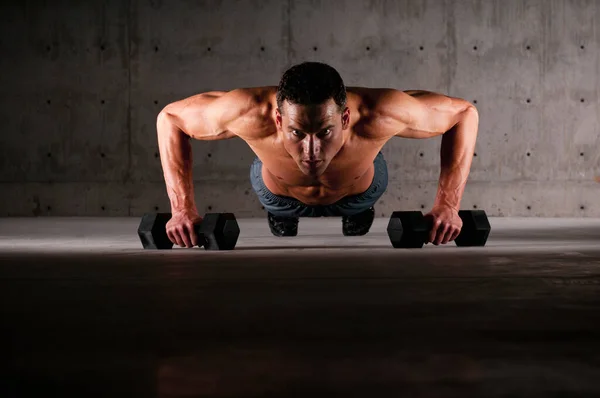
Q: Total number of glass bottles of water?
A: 0